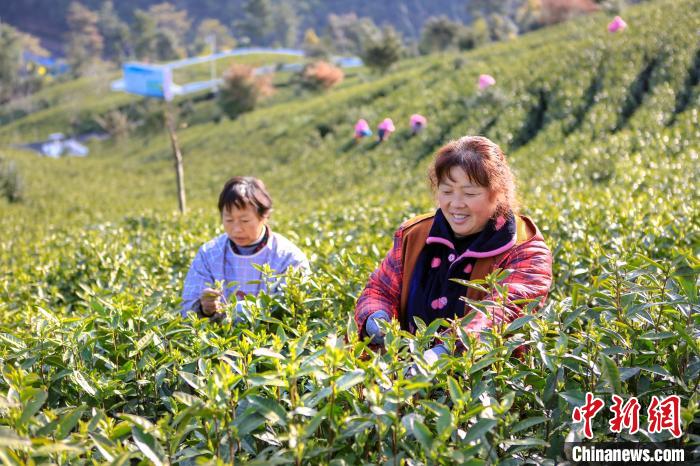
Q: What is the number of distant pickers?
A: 5